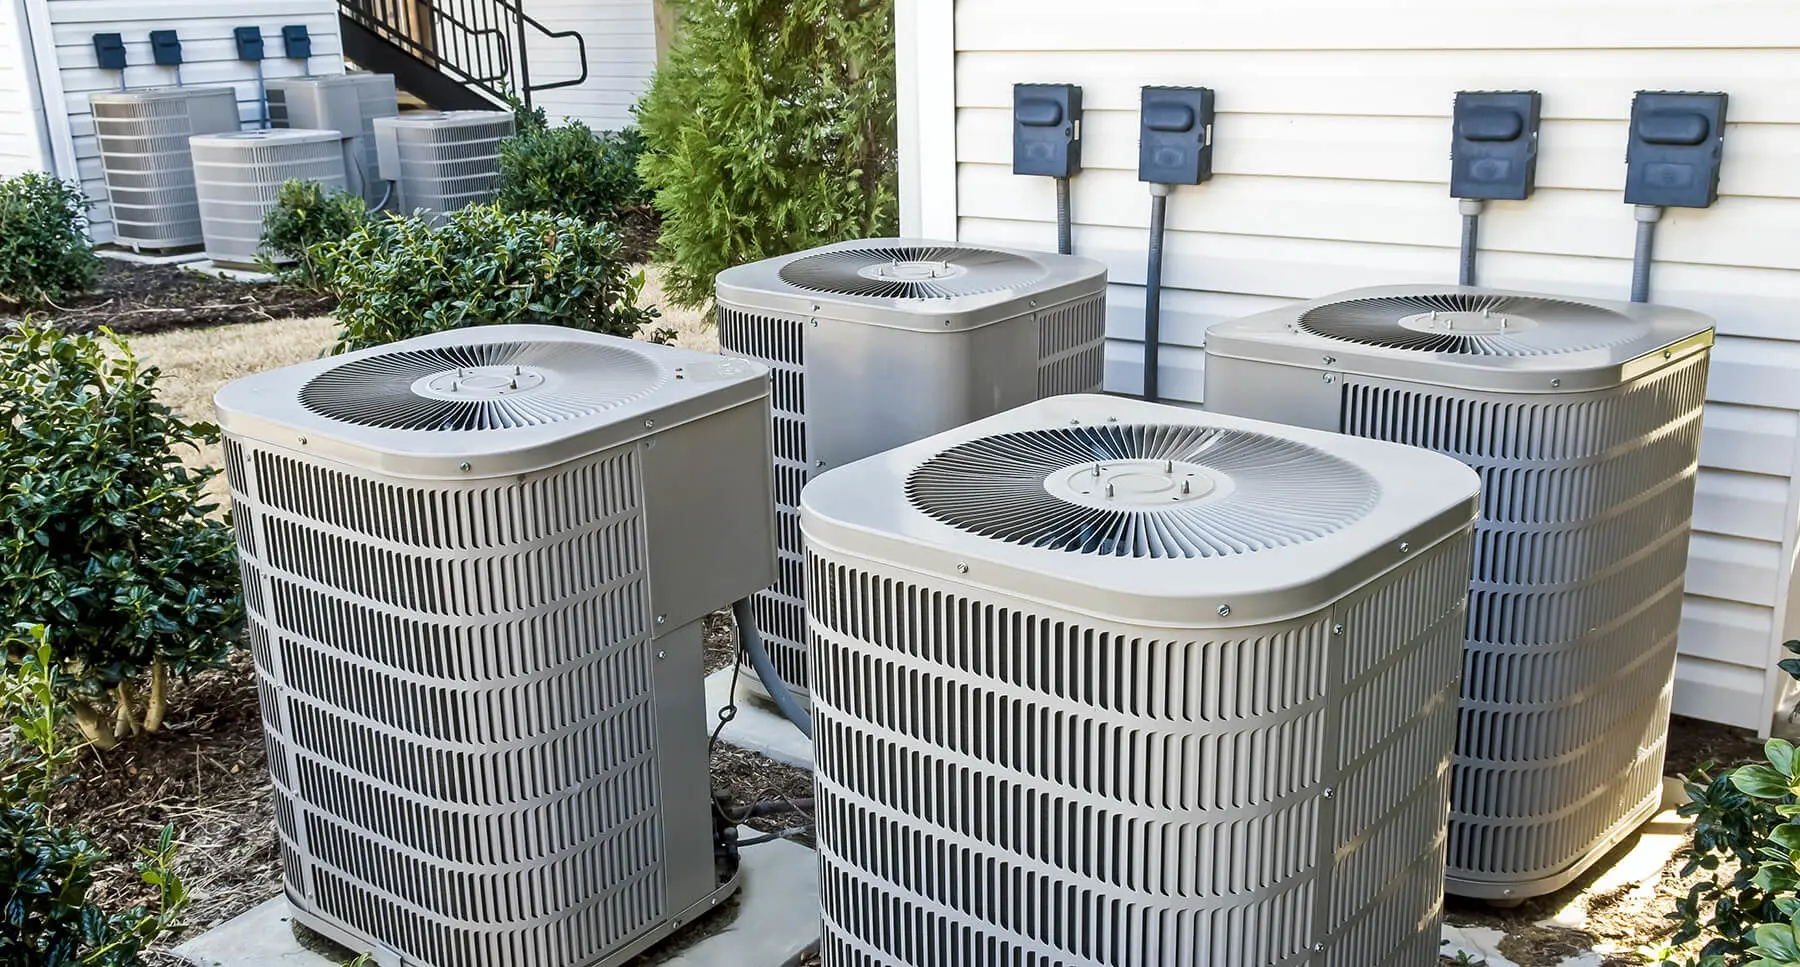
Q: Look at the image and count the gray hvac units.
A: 8